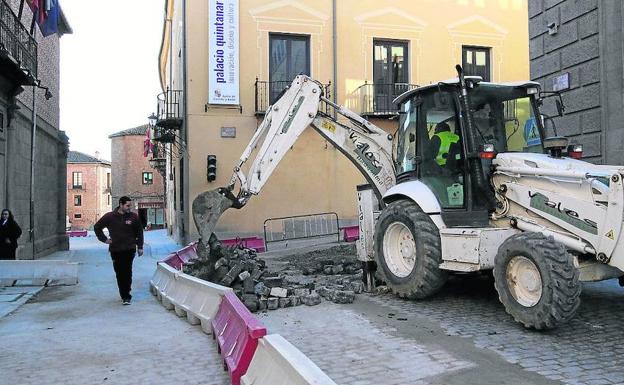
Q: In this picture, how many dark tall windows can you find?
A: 3